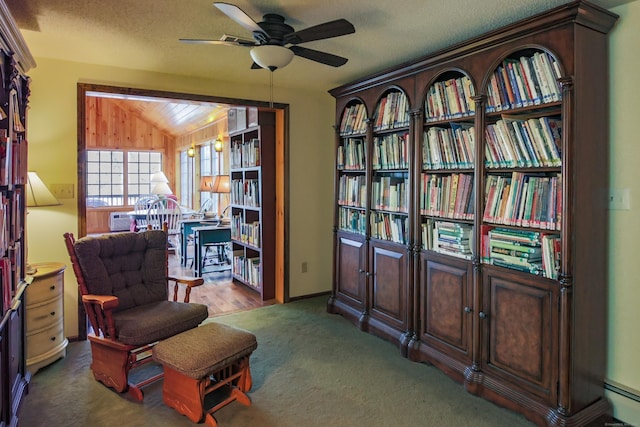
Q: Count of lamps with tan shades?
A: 2